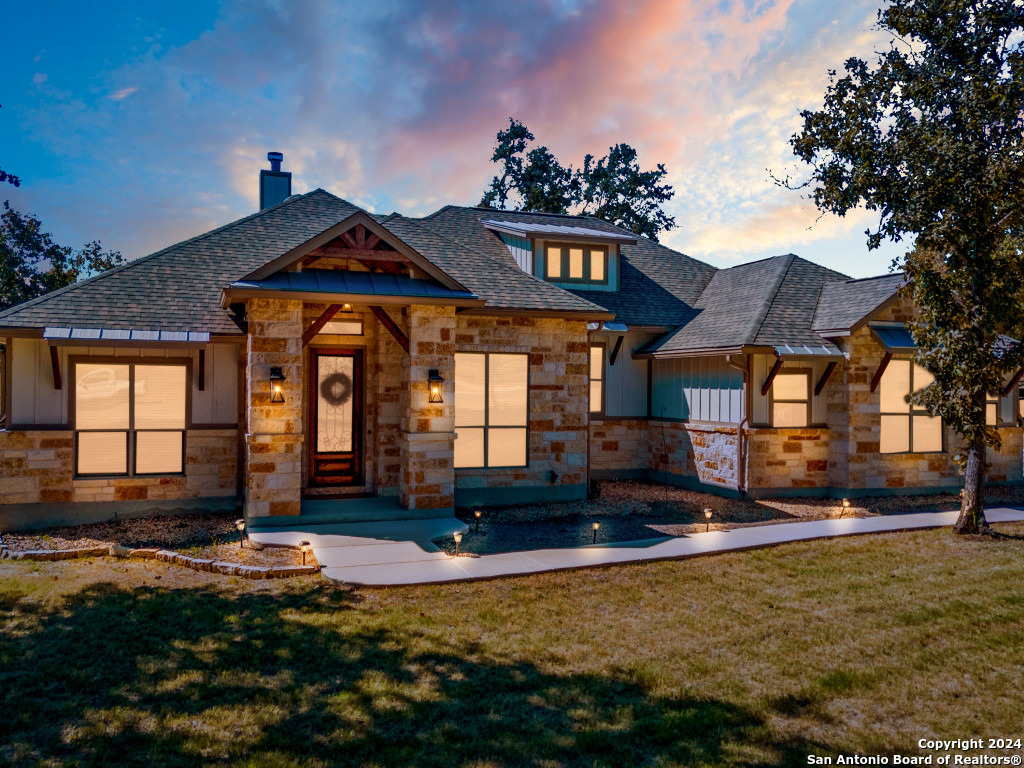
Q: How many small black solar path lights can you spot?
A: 7